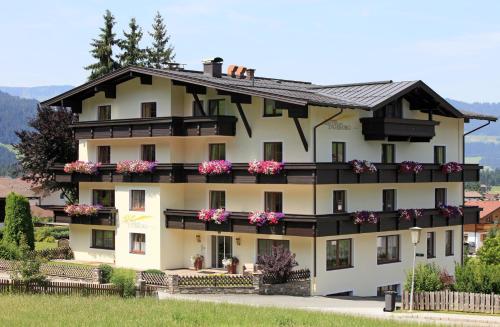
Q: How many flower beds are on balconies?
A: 13